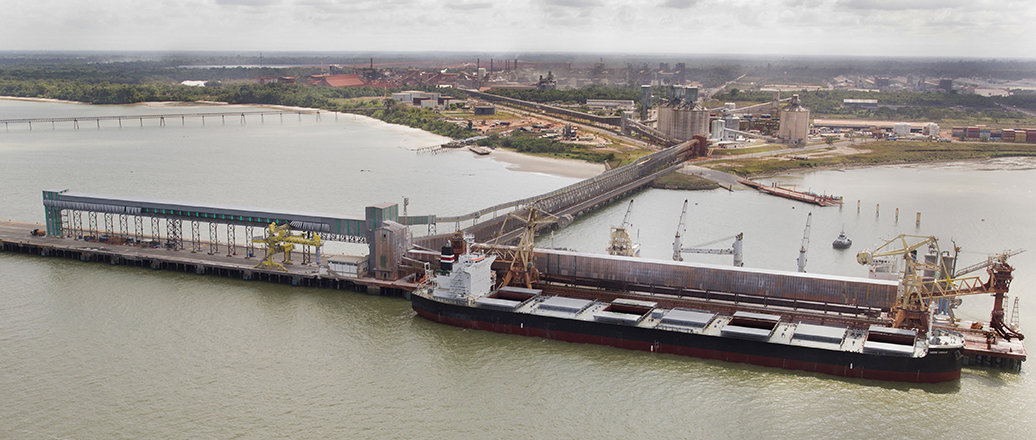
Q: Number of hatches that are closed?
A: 3